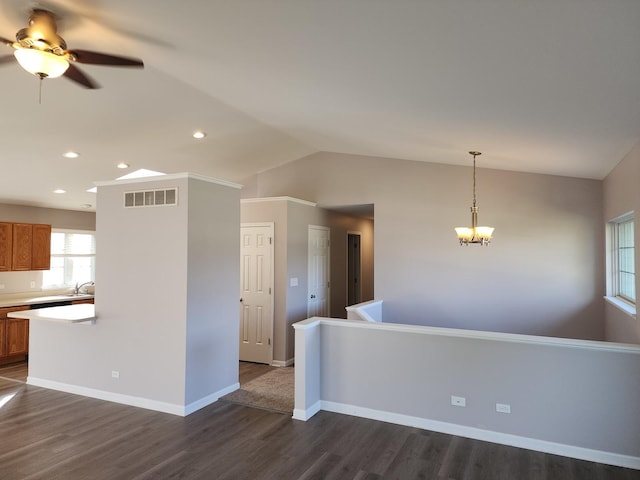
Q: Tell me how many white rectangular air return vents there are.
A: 1